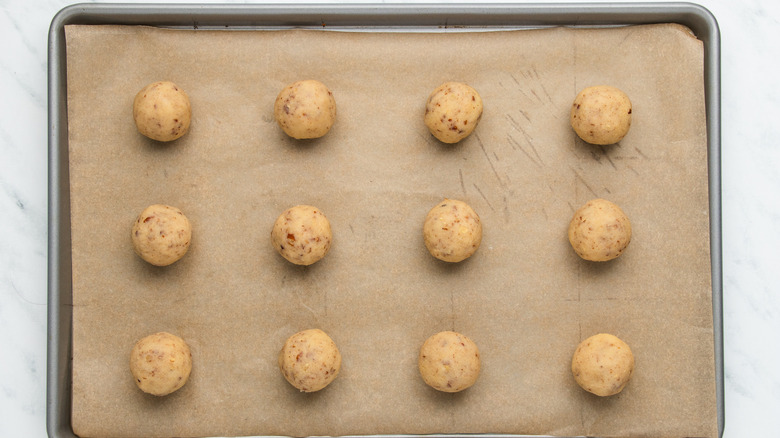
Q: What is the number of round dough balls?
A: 12